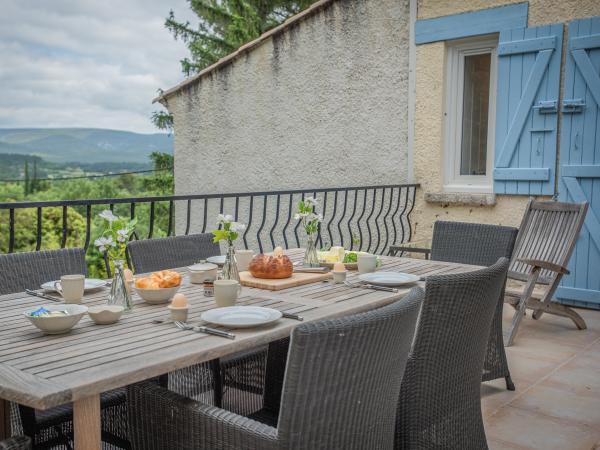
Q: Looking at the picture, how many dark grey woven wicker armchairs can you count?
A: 5